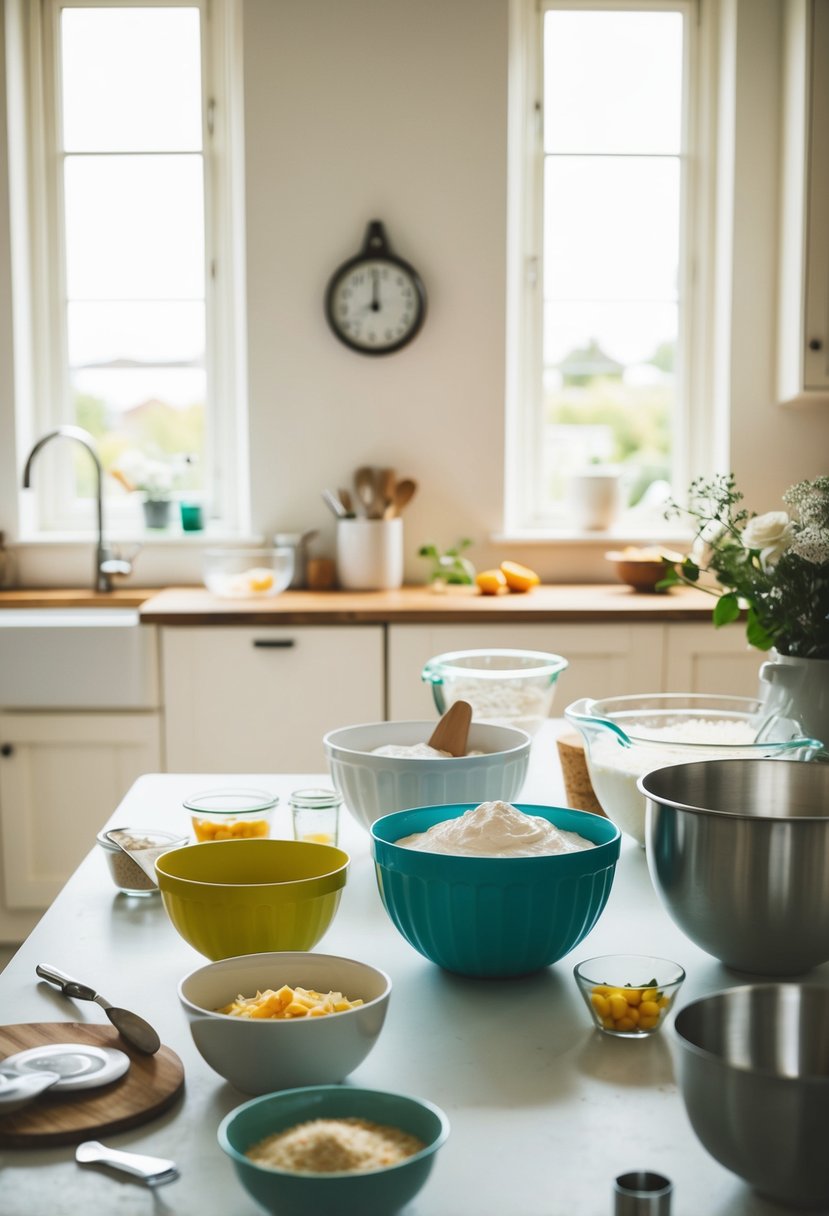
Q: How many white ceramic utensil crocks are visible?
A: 1